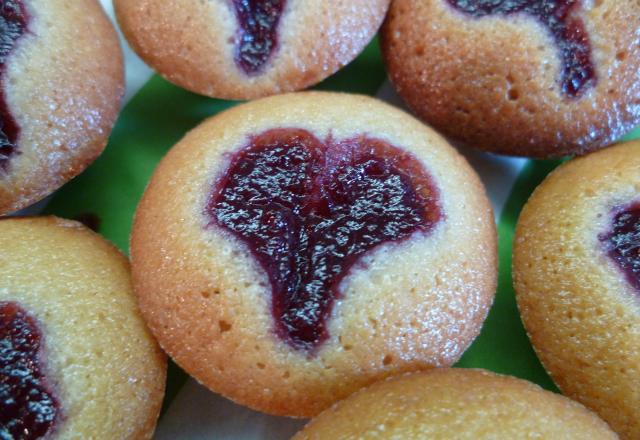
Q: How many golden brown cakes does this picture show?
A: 7